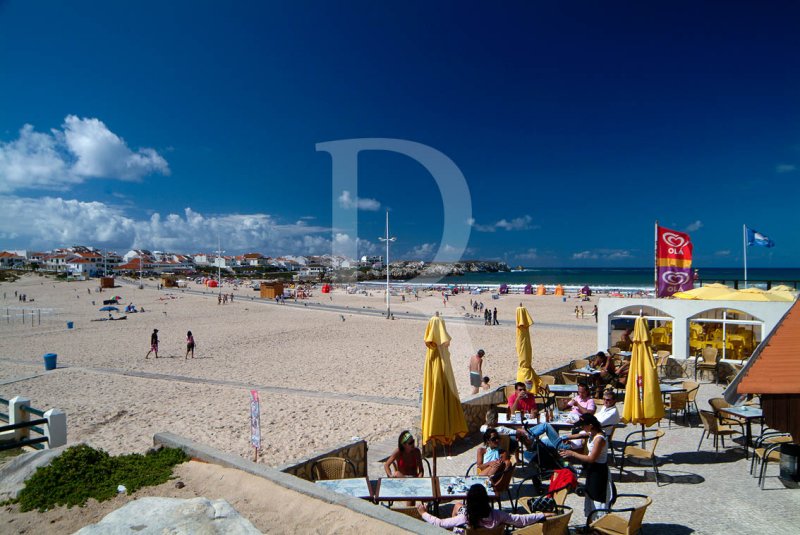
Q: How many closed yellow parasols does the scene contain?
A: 3